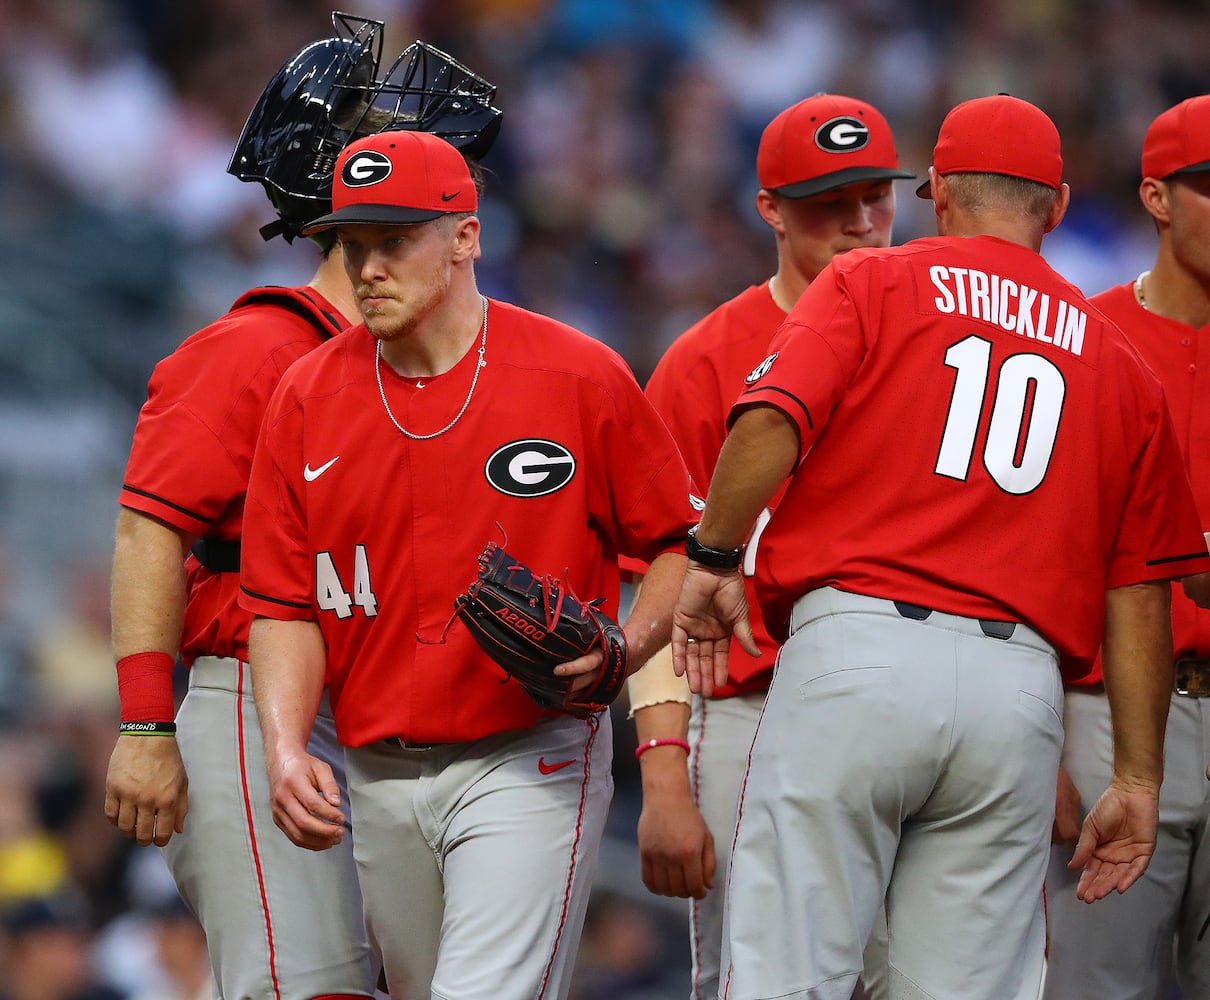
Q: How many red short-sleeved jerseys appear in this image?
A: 5